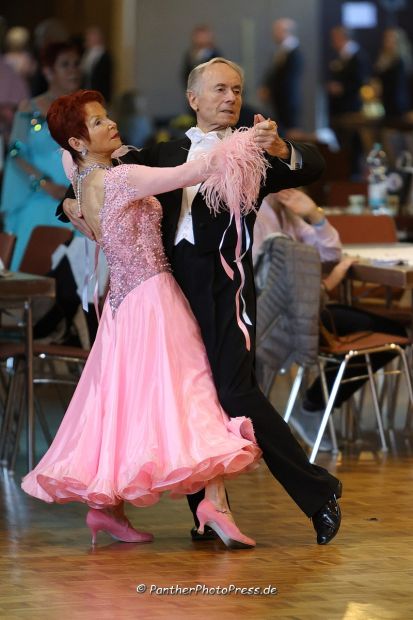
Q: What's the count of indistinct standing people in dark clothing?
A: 5